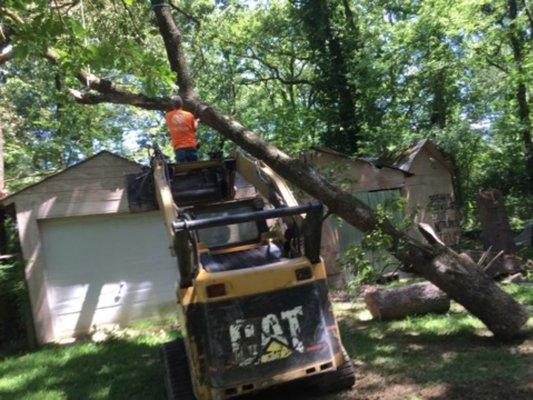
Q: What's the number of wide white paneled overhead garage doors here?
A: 1